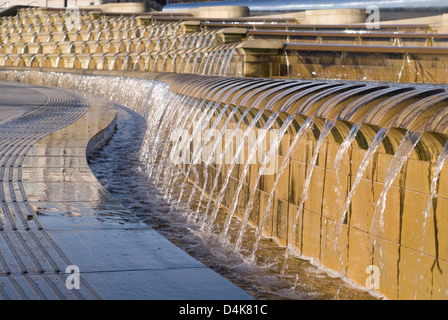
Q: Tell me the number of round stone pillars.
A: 3